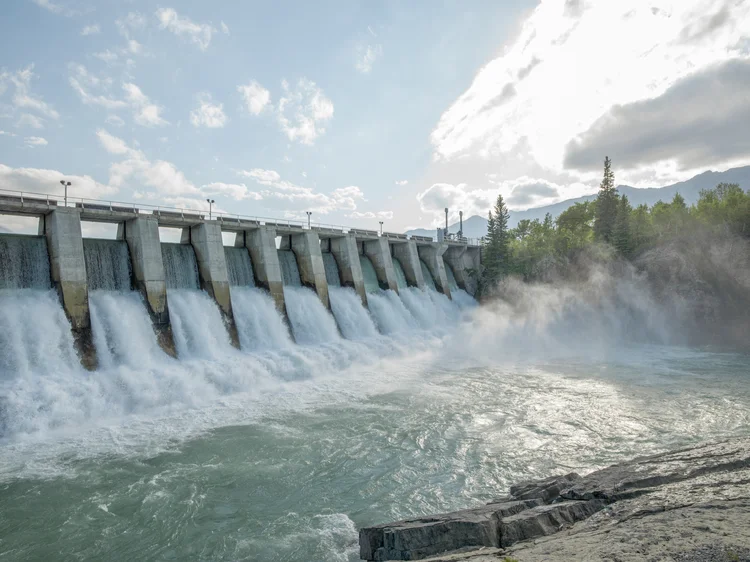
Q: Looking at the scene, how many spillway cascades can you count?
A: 10